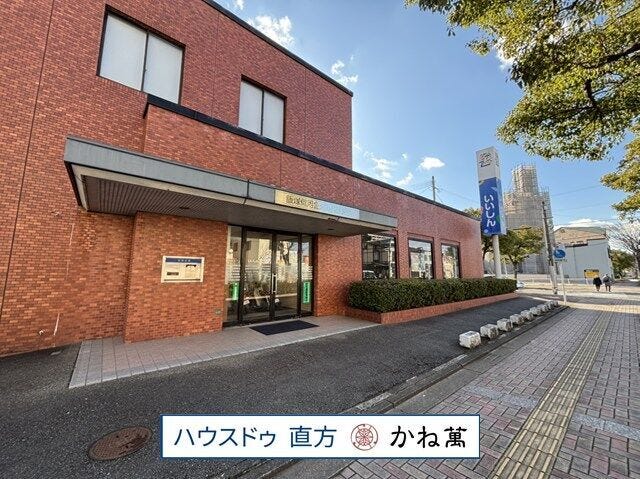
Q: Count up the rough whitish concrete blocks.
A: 9